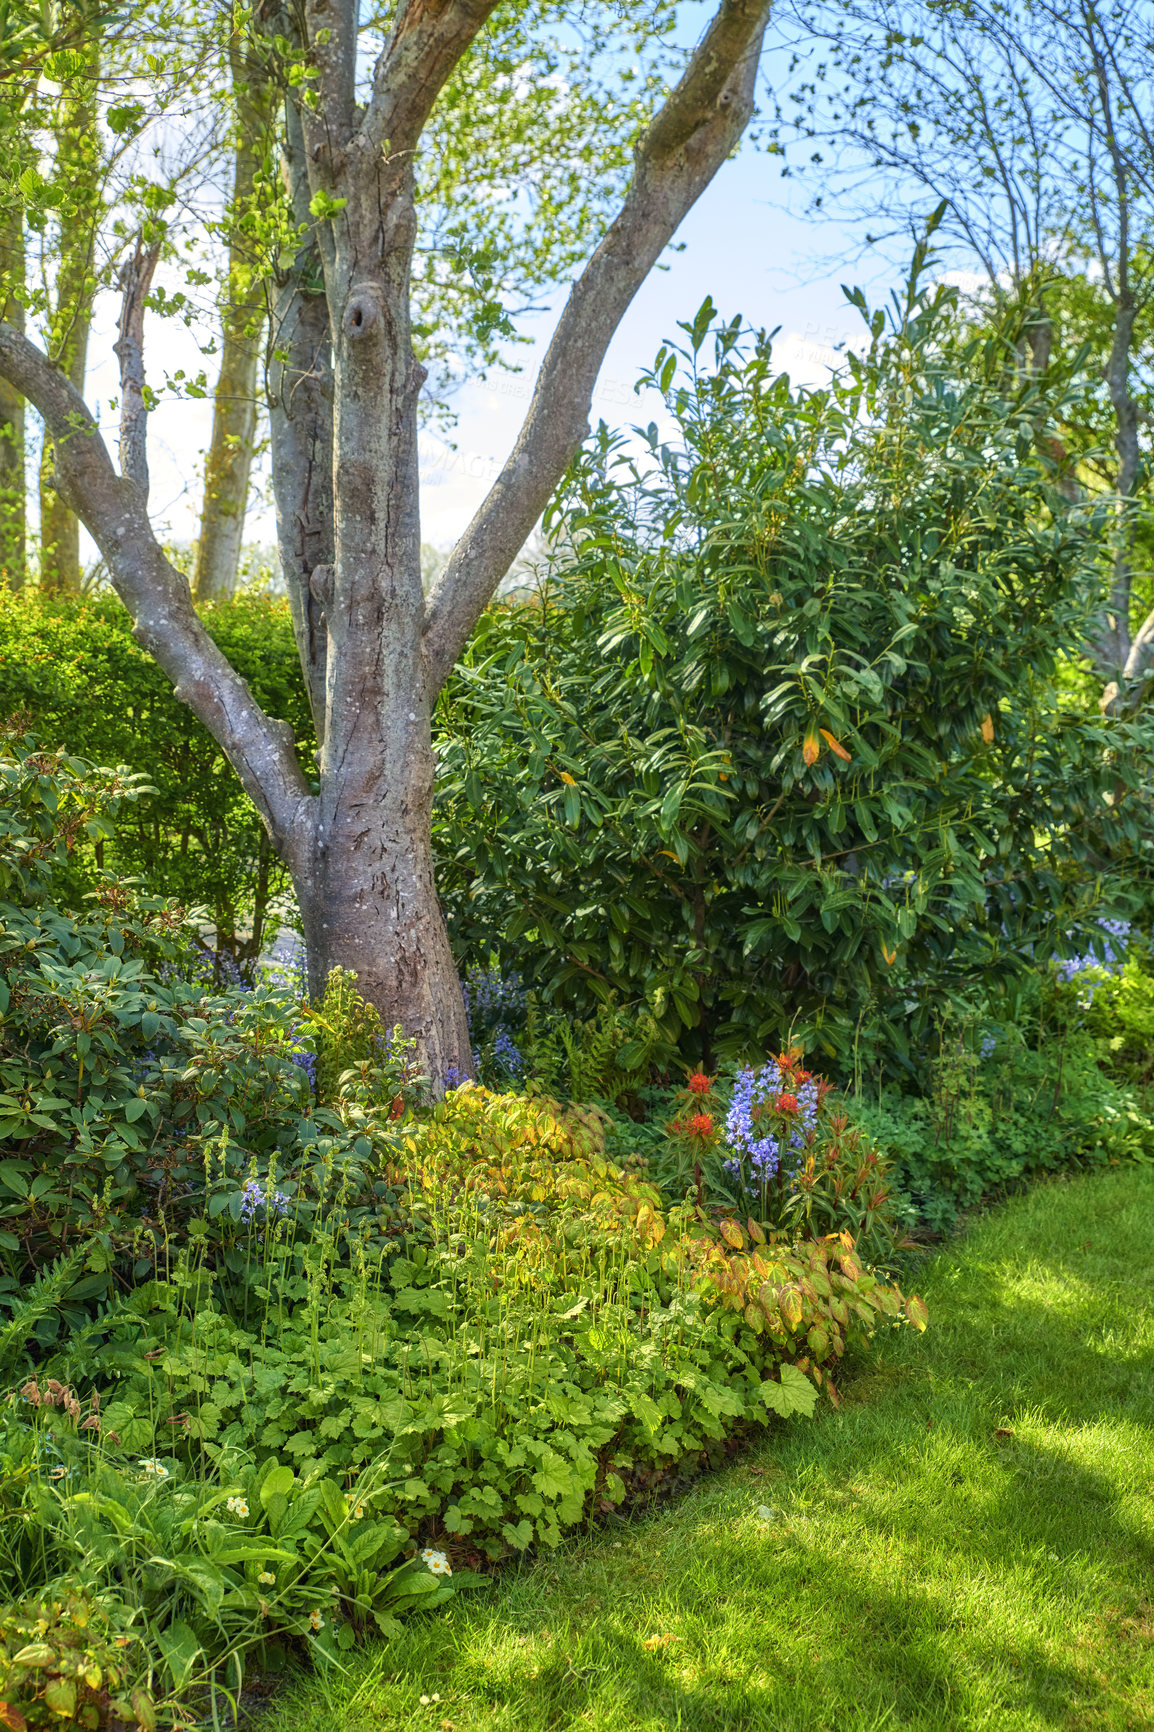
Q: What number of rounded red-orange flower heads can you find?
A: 5